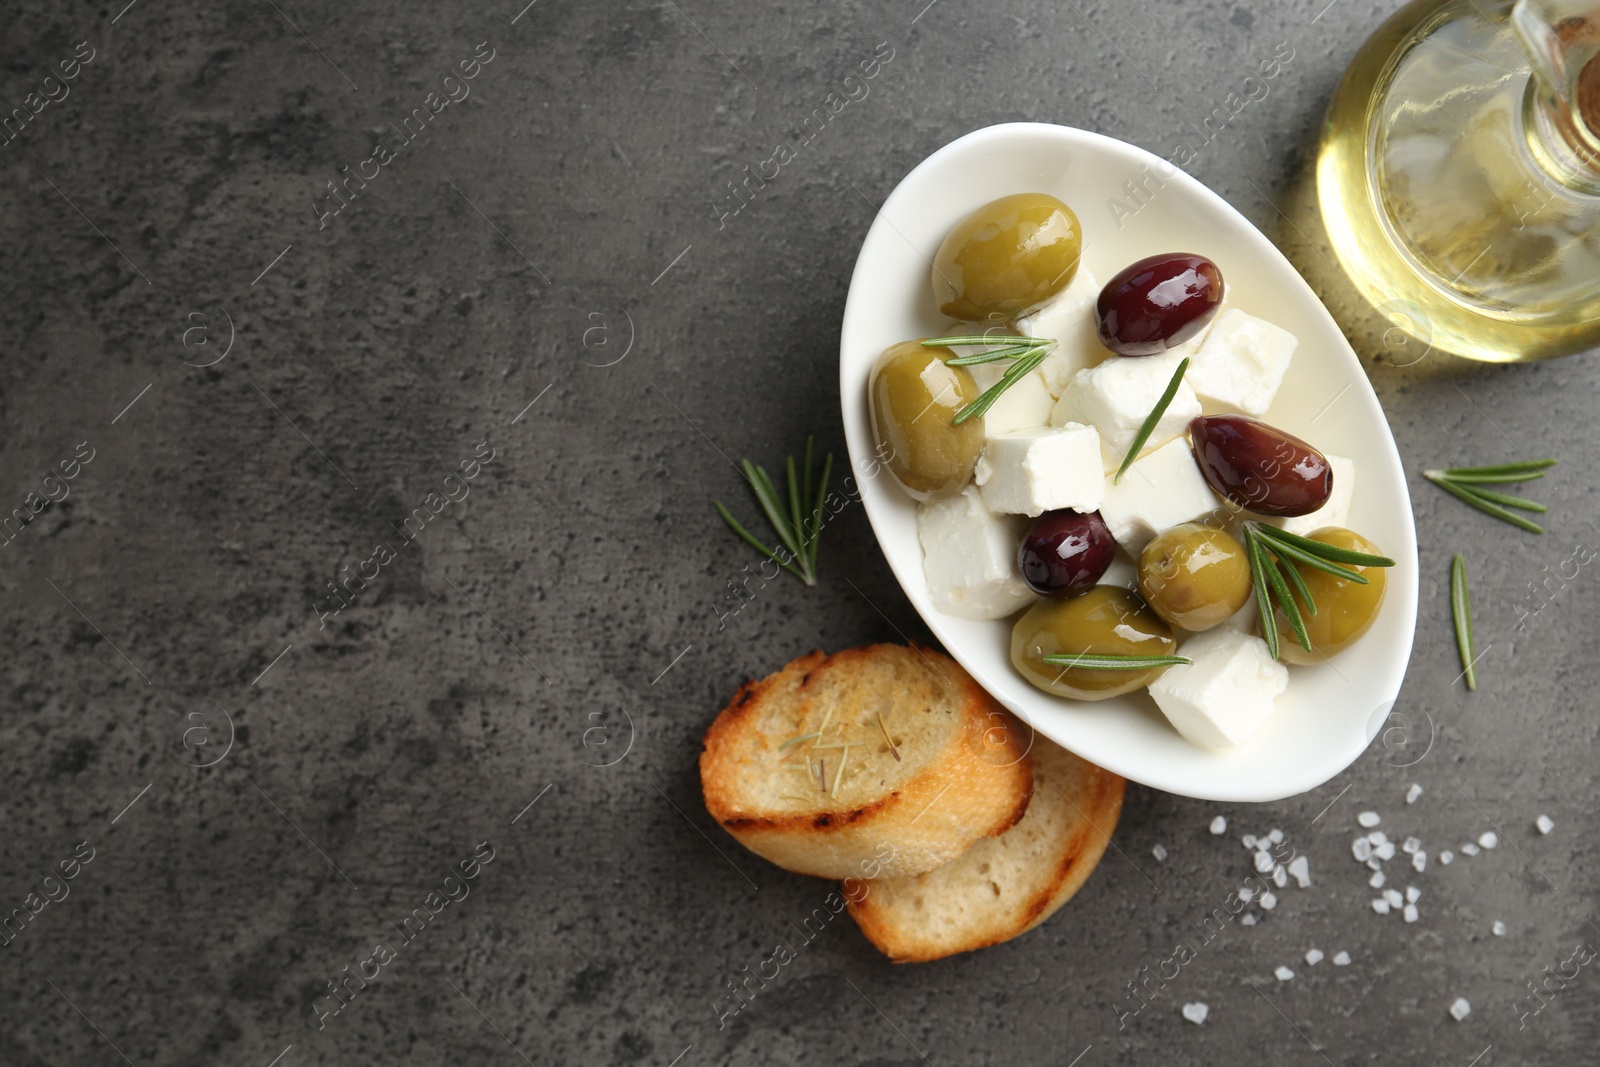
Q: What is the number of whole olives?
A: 8